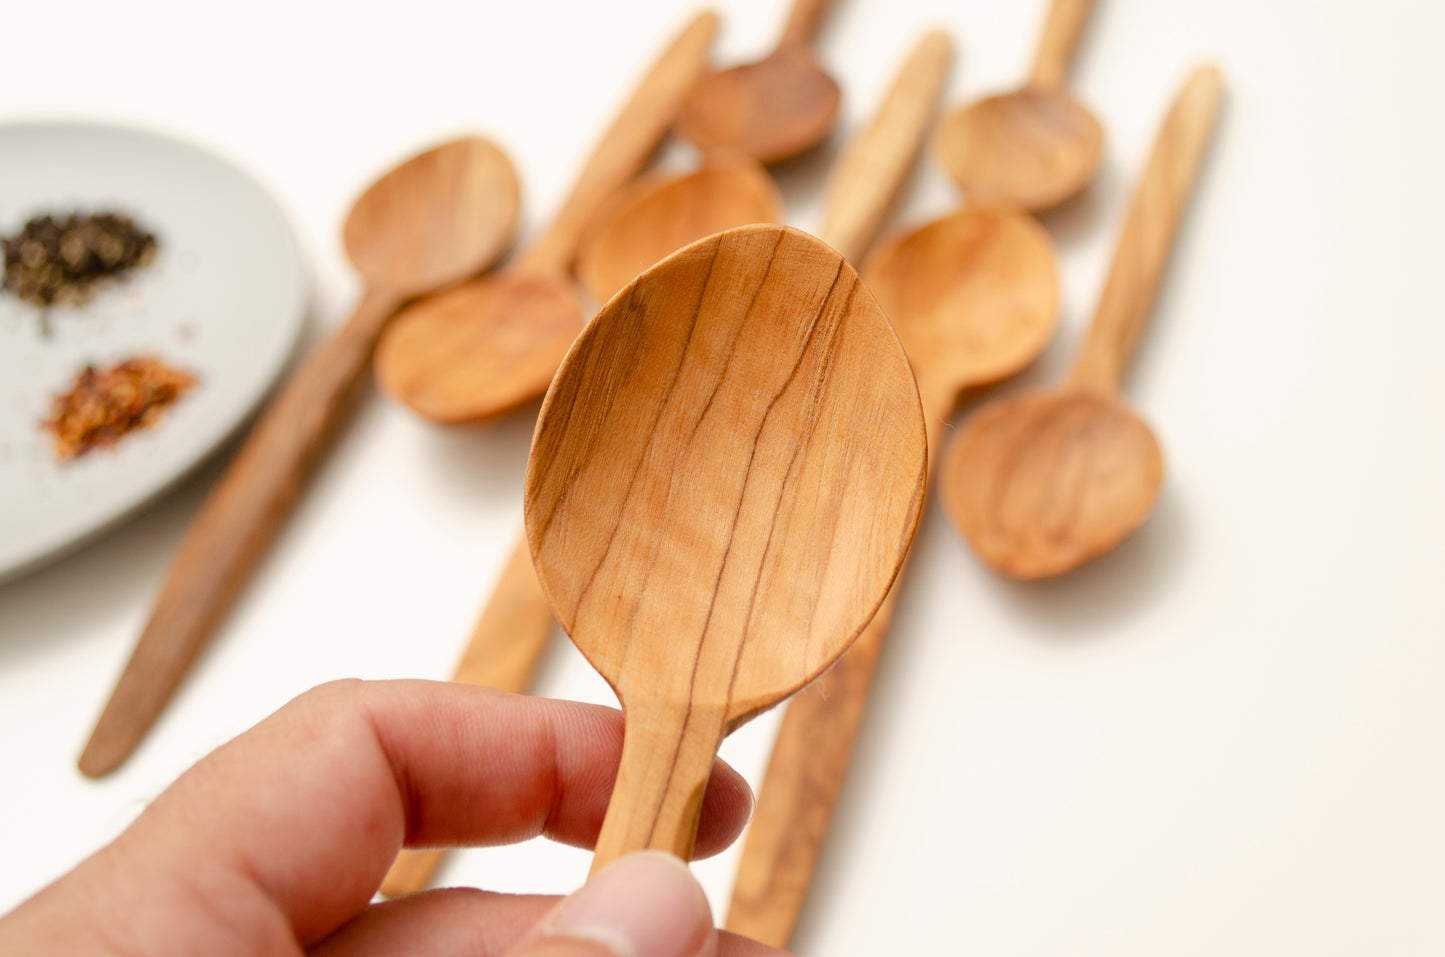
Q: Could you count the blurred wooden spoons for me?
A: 8